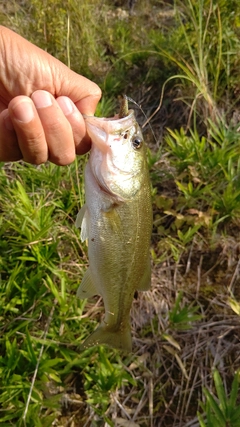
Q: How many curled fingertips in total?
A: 4